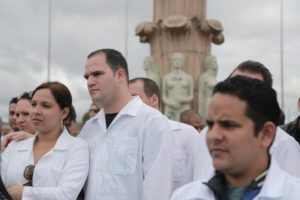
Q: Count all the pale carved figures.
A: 3